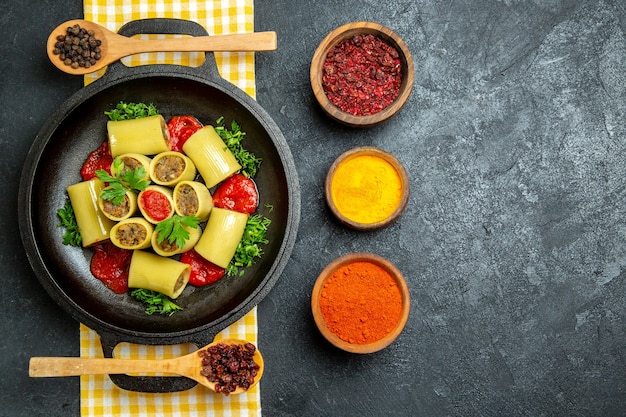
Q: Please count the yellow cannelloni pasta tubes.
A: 12